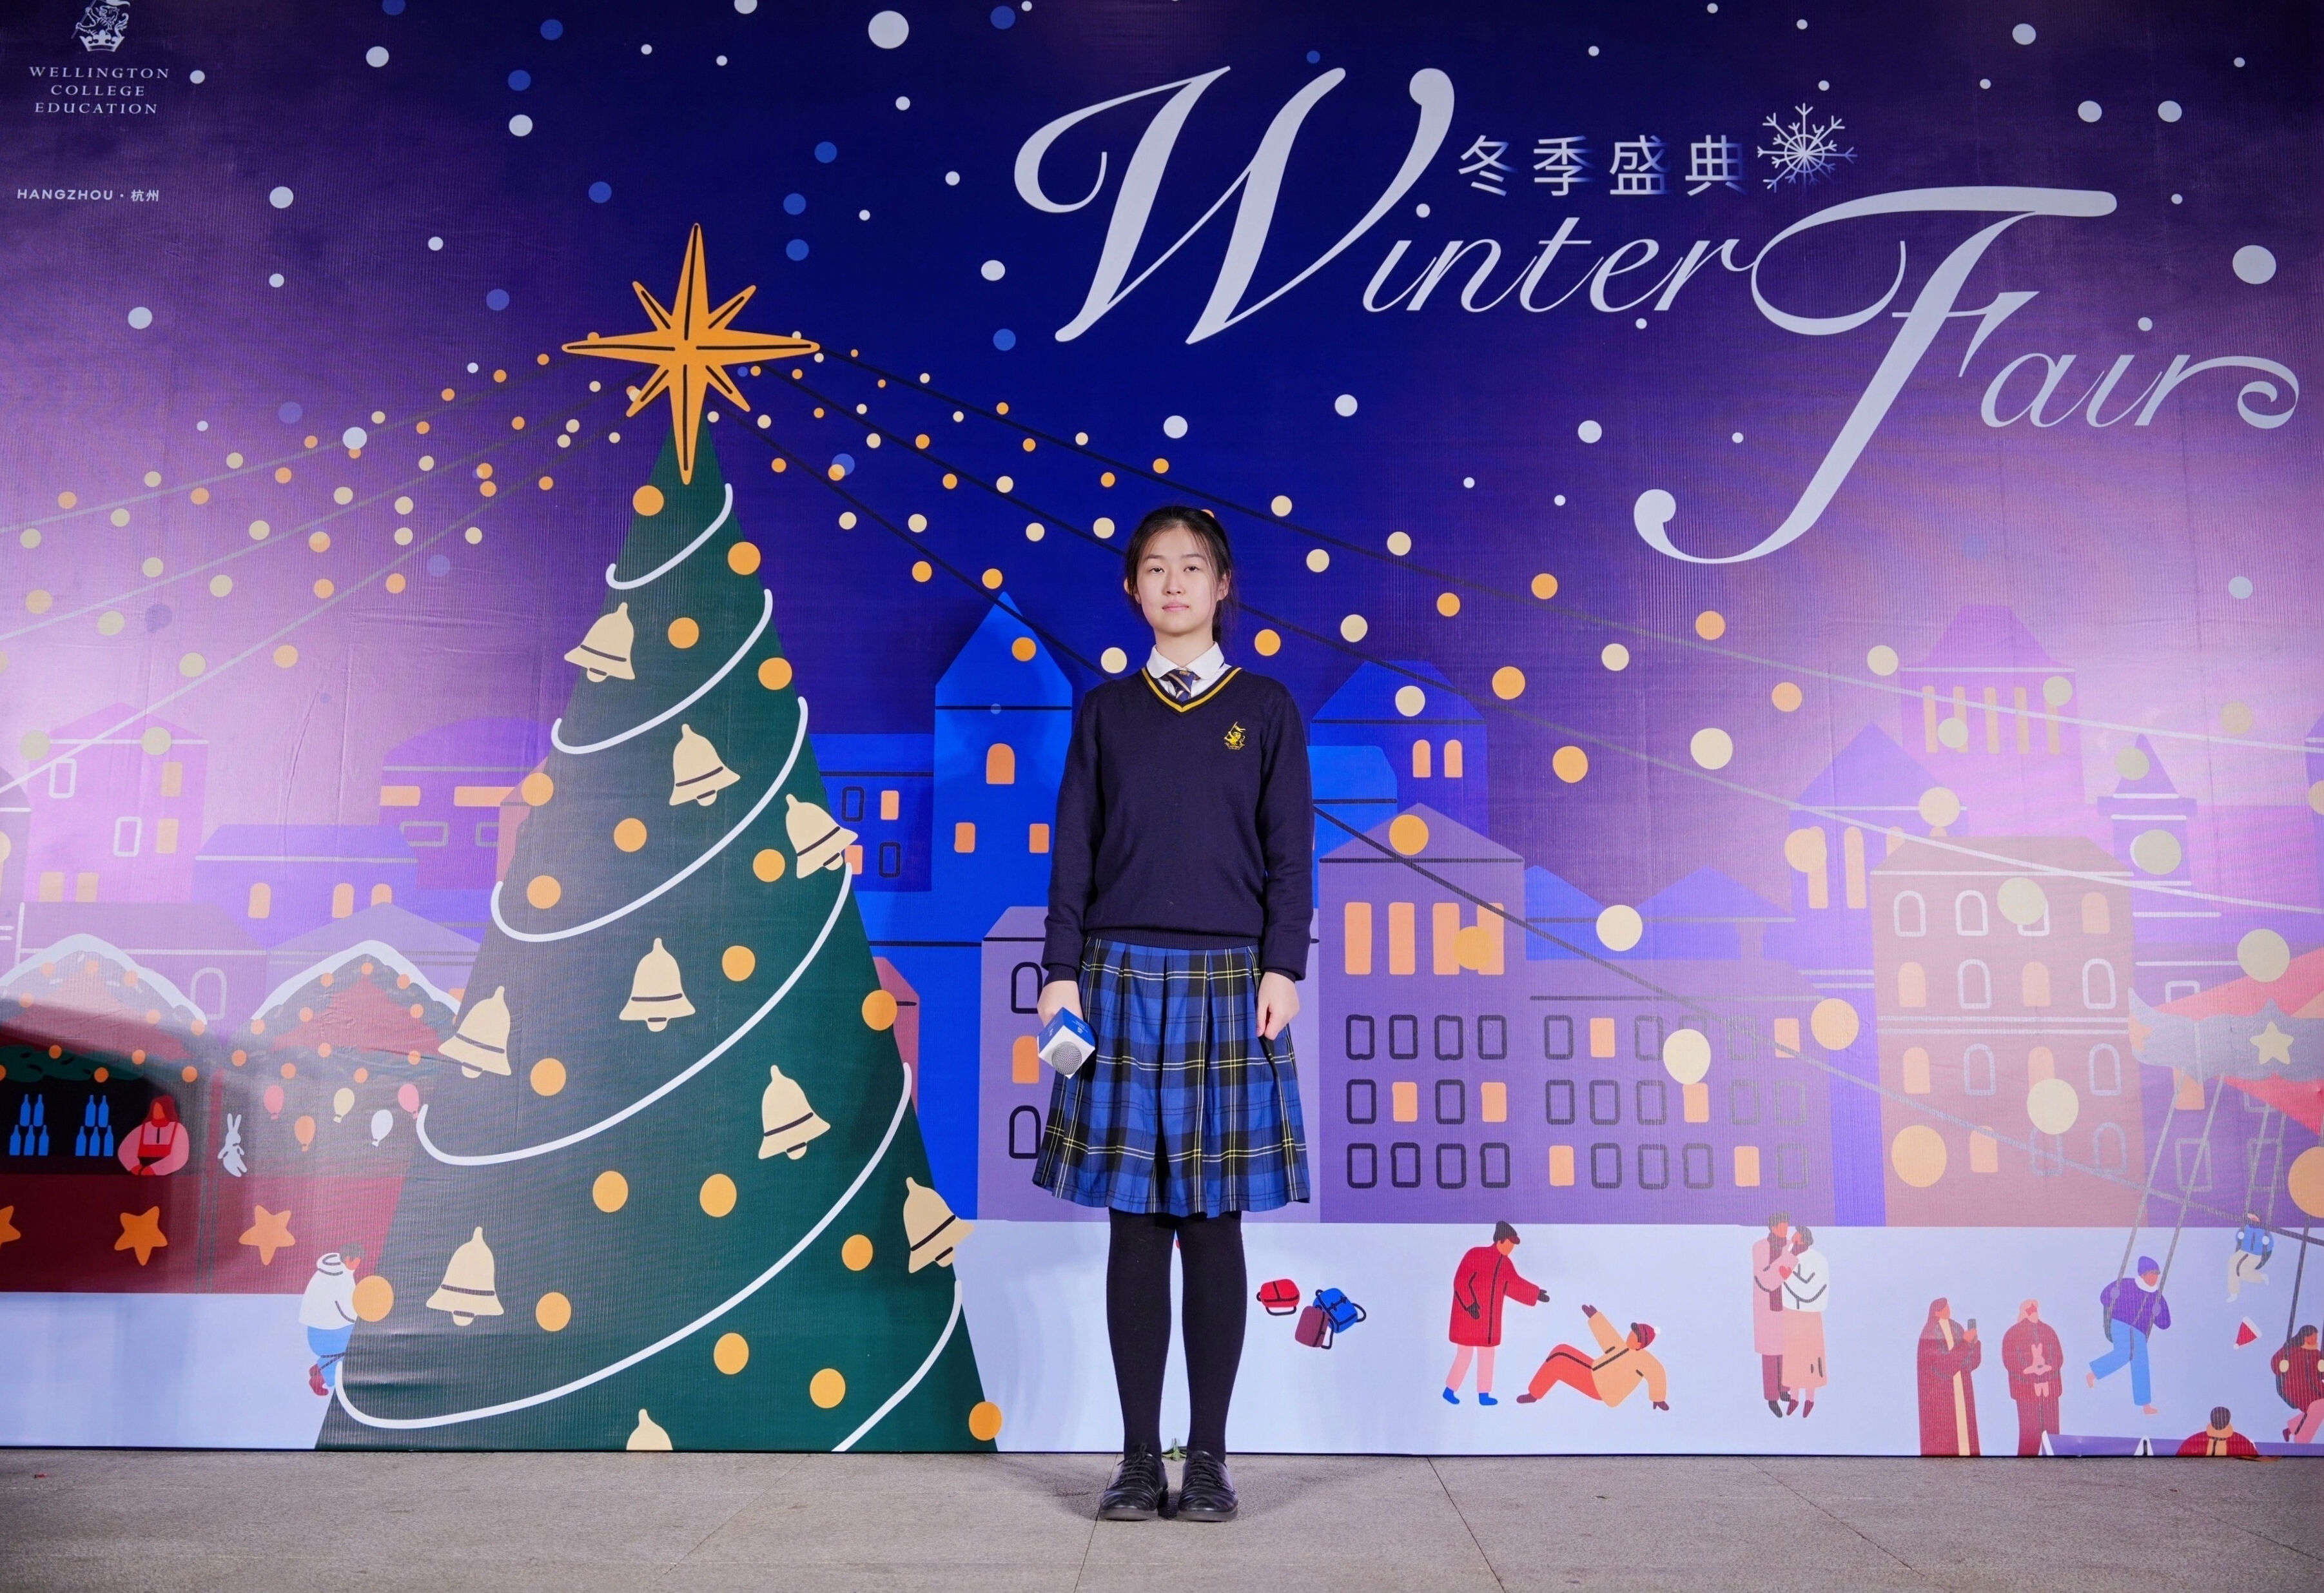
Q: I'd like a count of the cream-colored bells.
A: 9